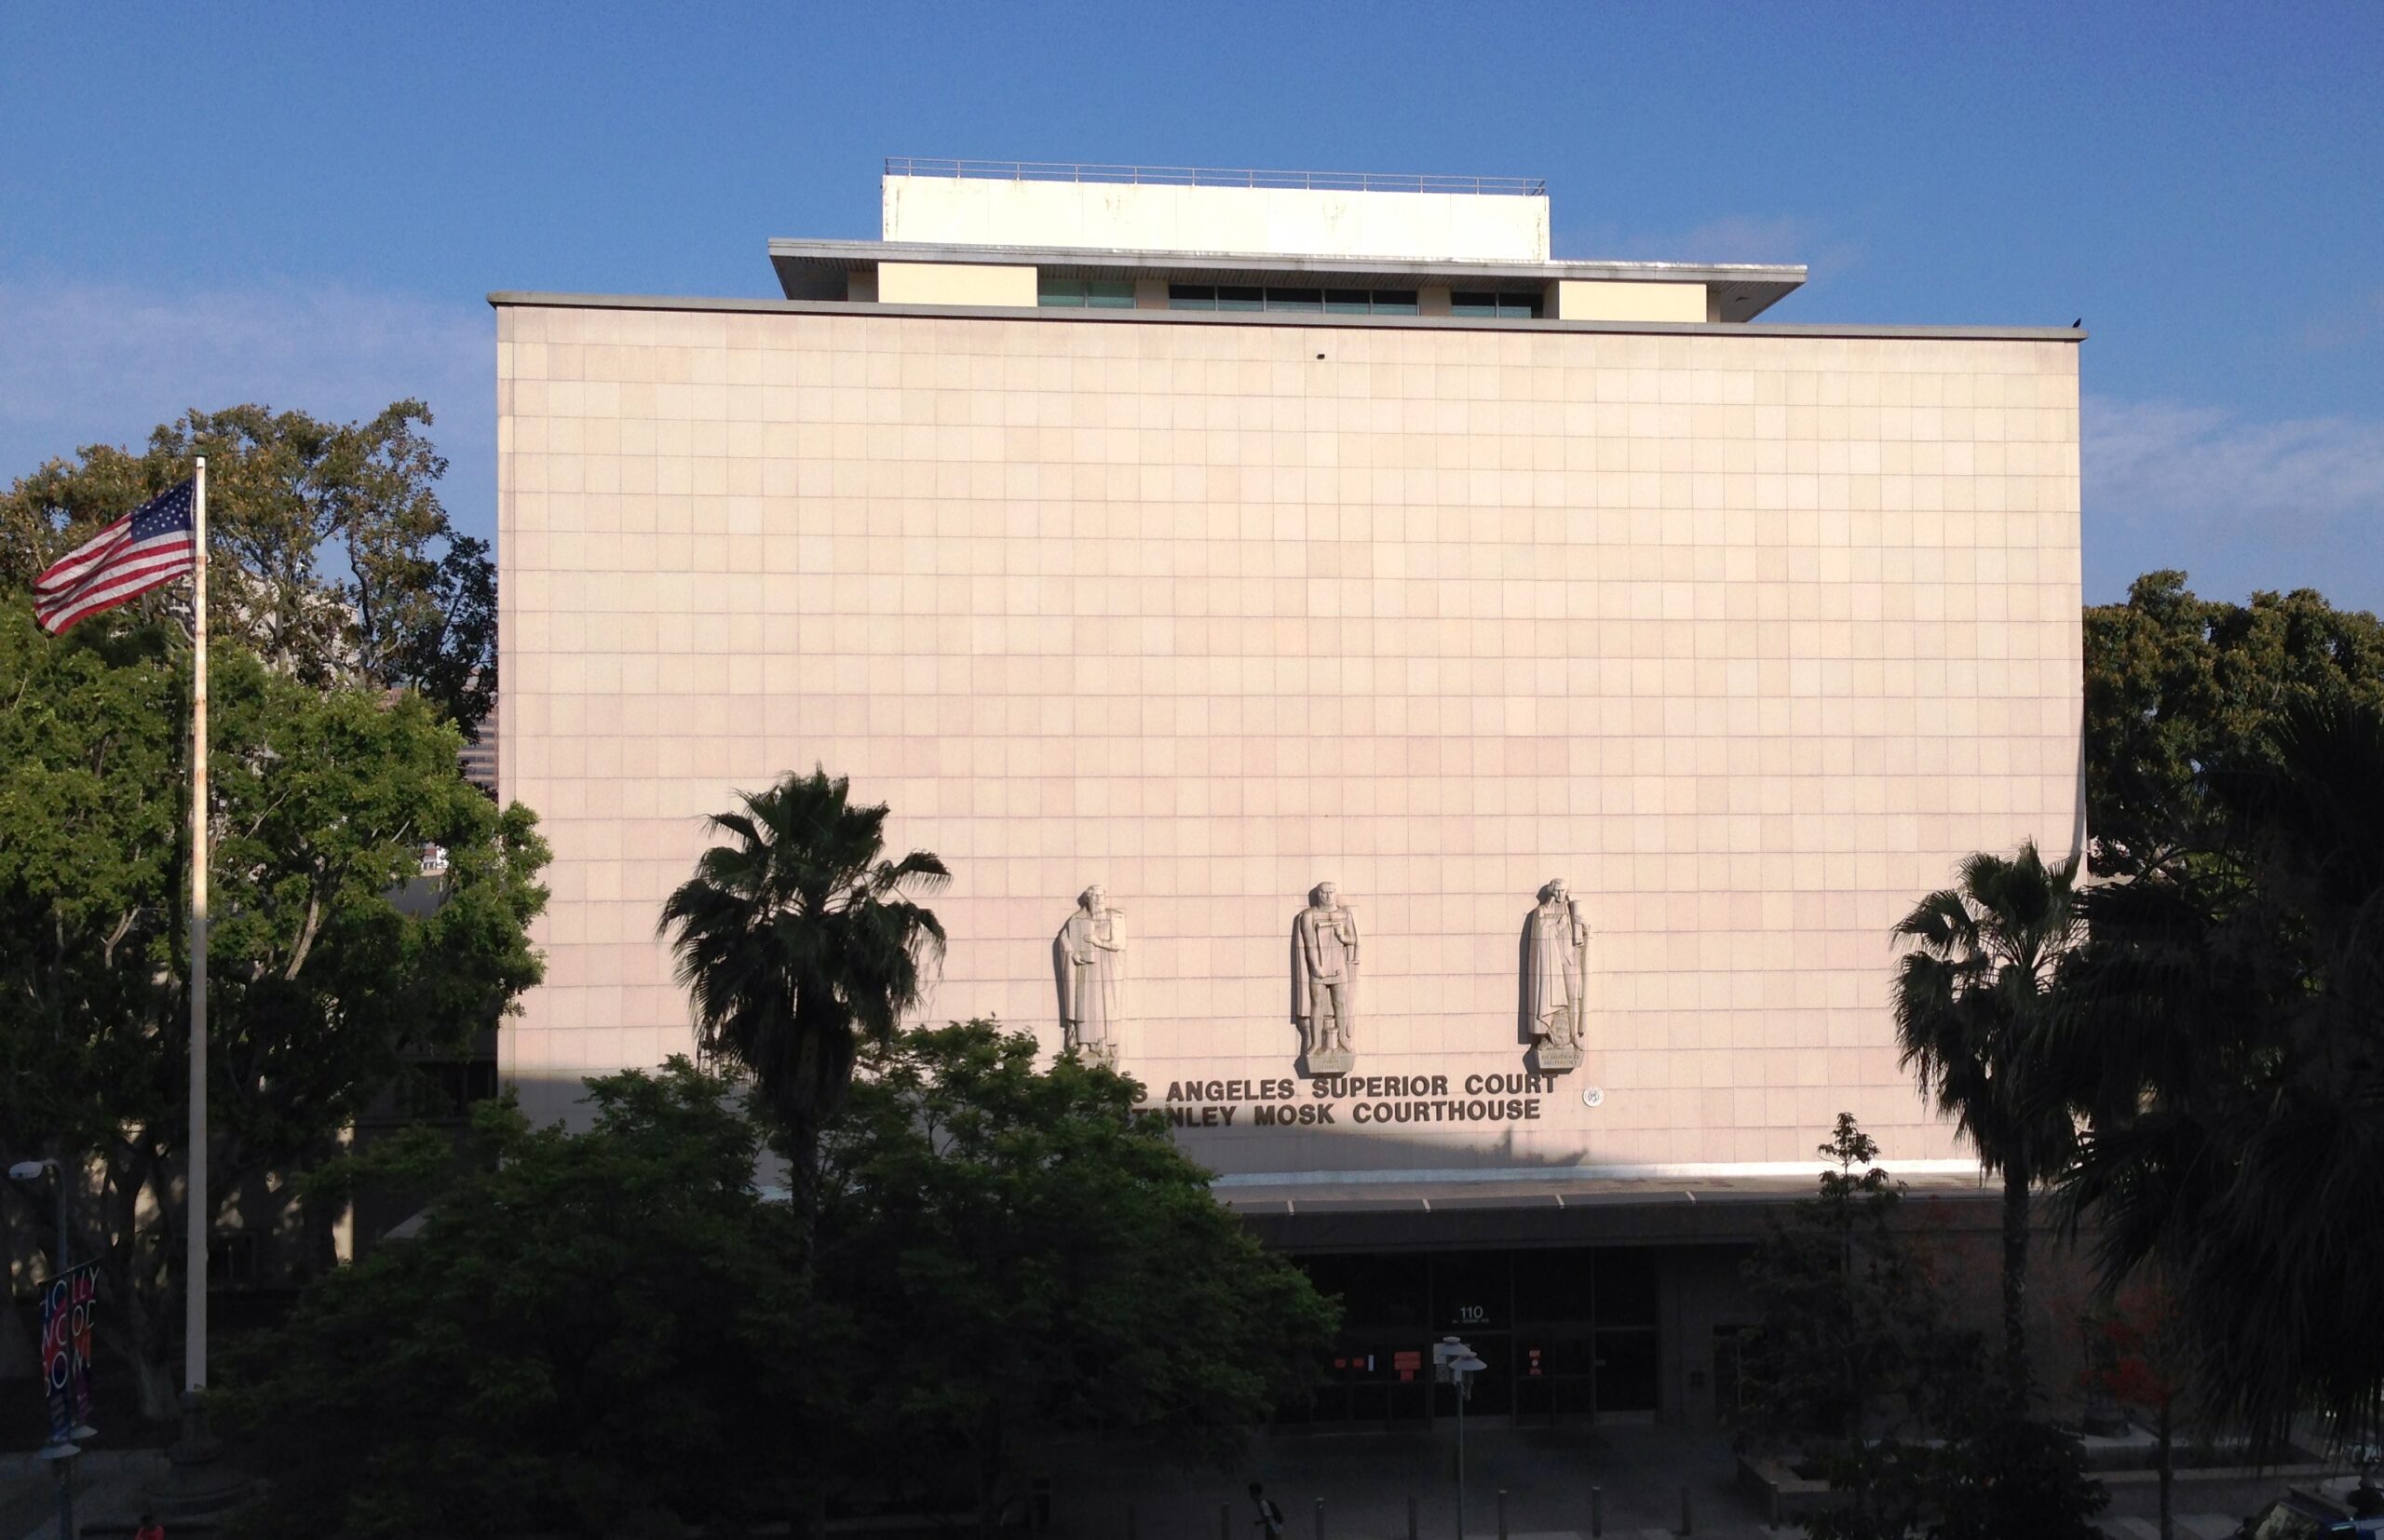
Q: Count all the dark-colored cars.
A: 1